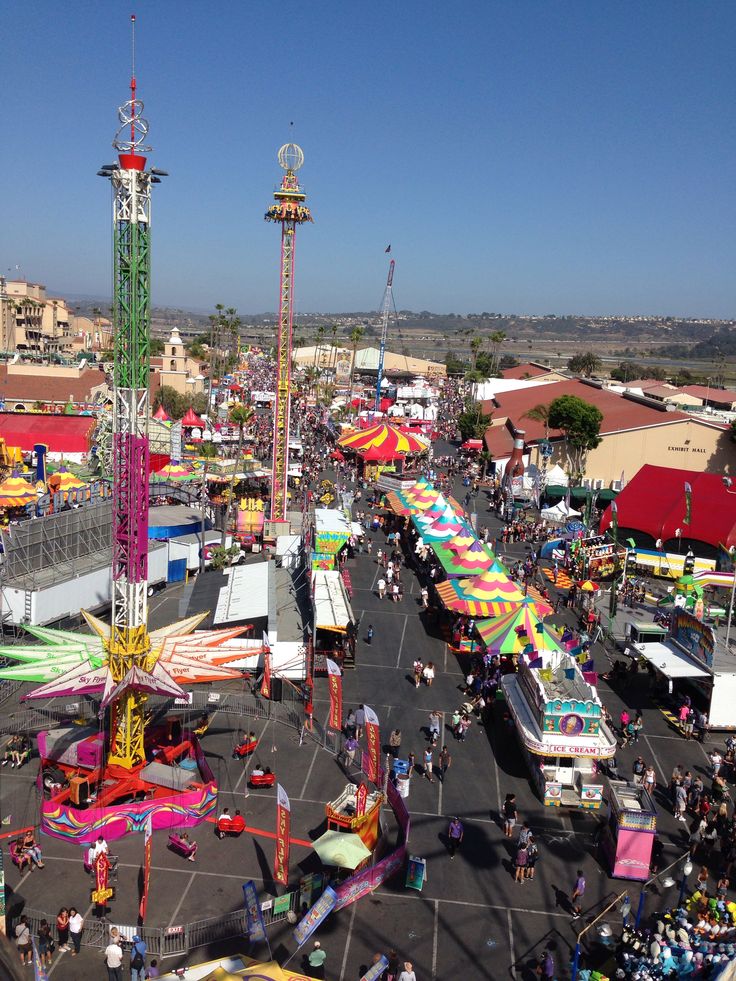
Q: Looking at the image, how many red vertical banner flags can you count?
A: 5